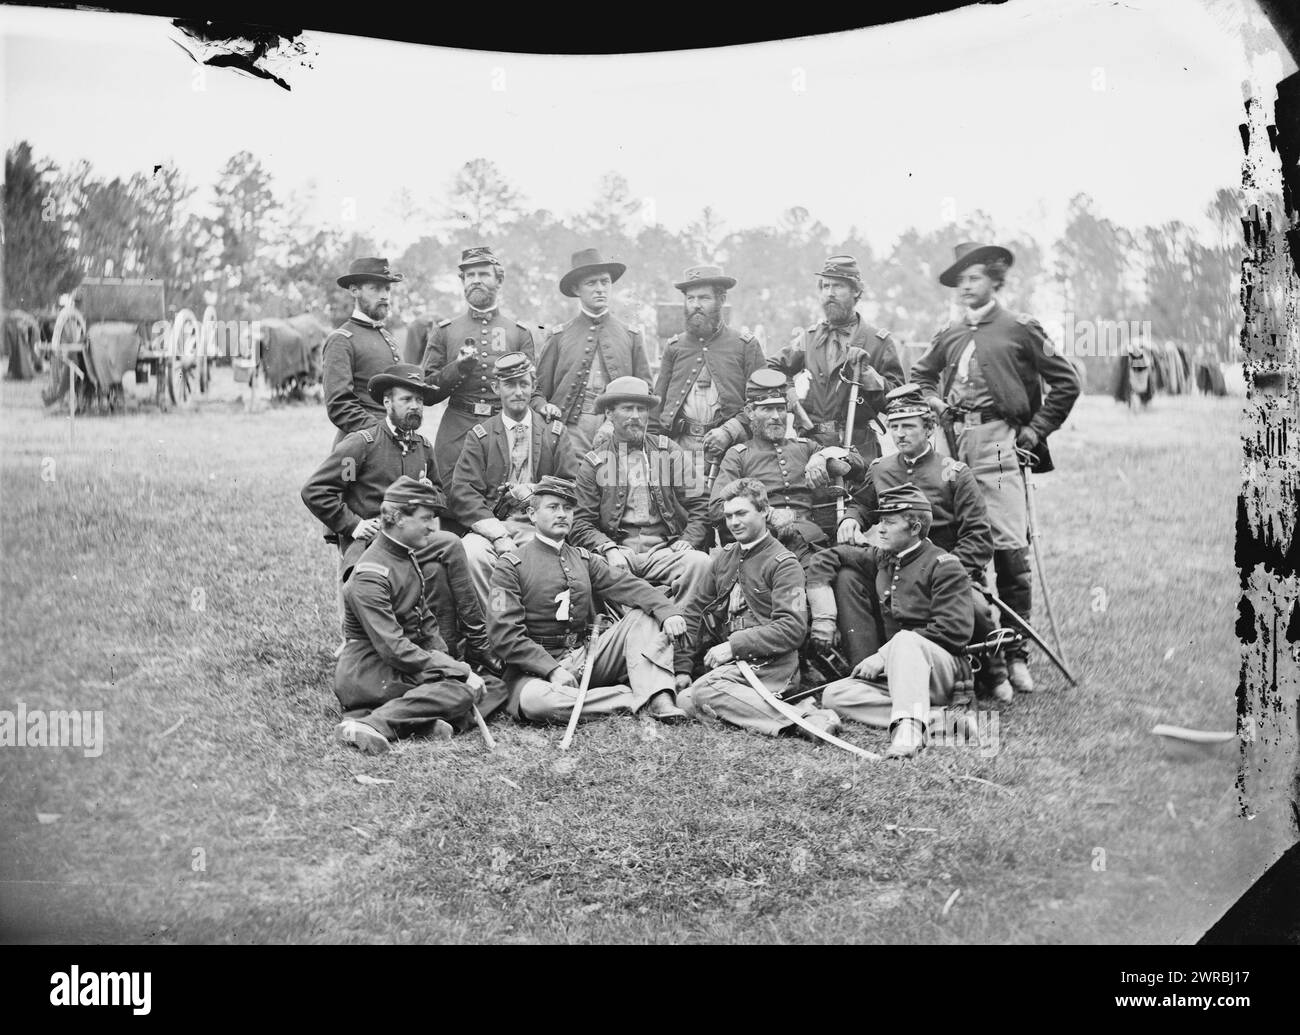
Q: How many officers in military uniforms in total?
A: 15